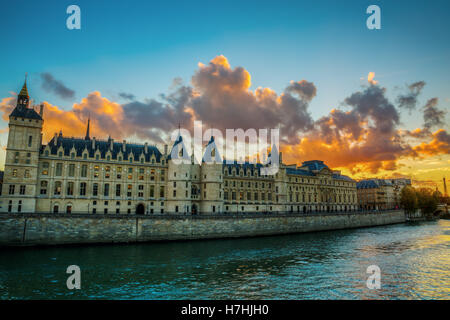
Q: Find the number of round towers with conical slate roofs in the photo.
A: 3